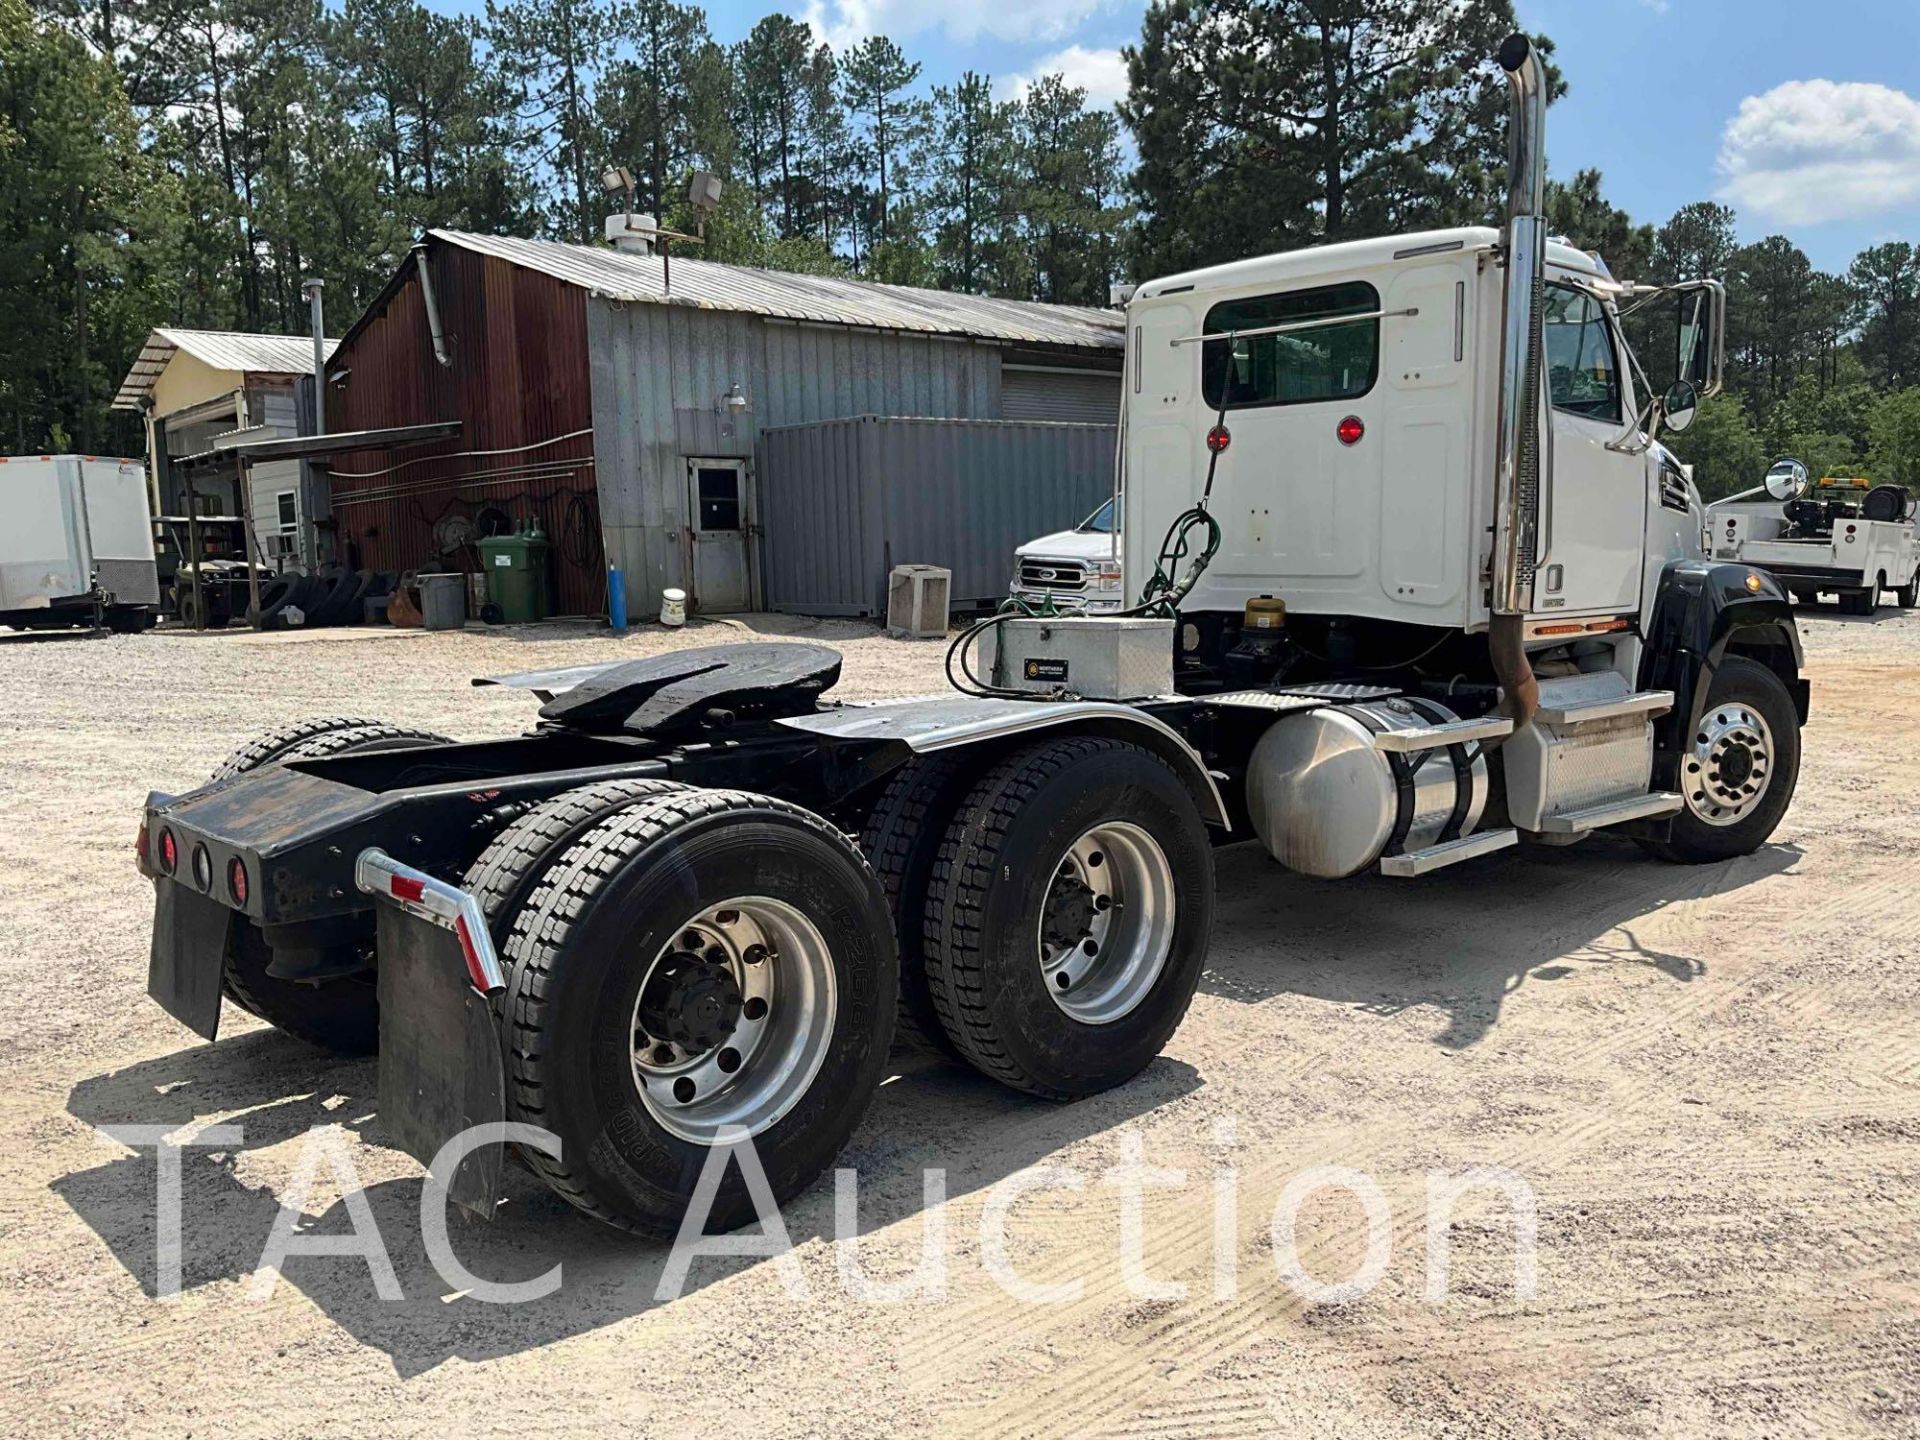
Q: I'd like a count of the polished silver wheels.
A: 3